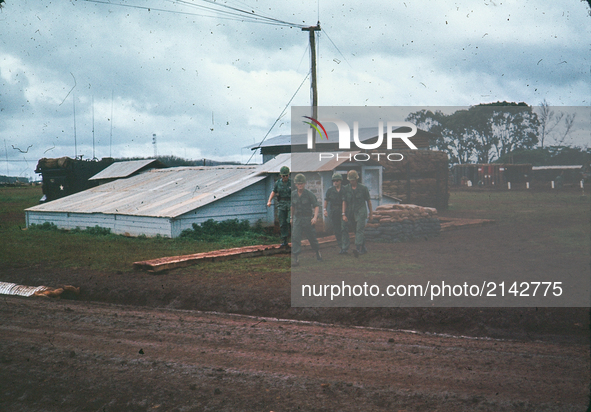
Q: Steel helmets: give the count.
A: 4